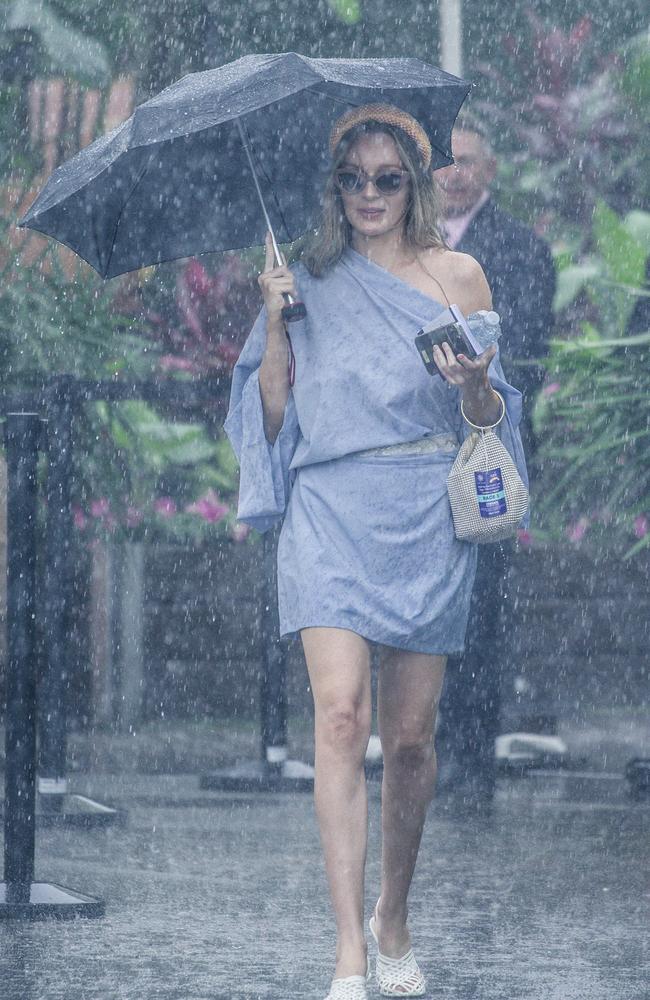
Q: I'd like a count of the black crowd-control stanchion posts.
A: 3